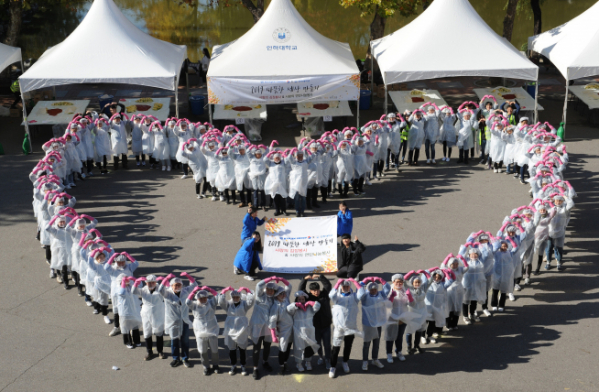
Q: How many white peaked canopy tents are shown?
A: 5